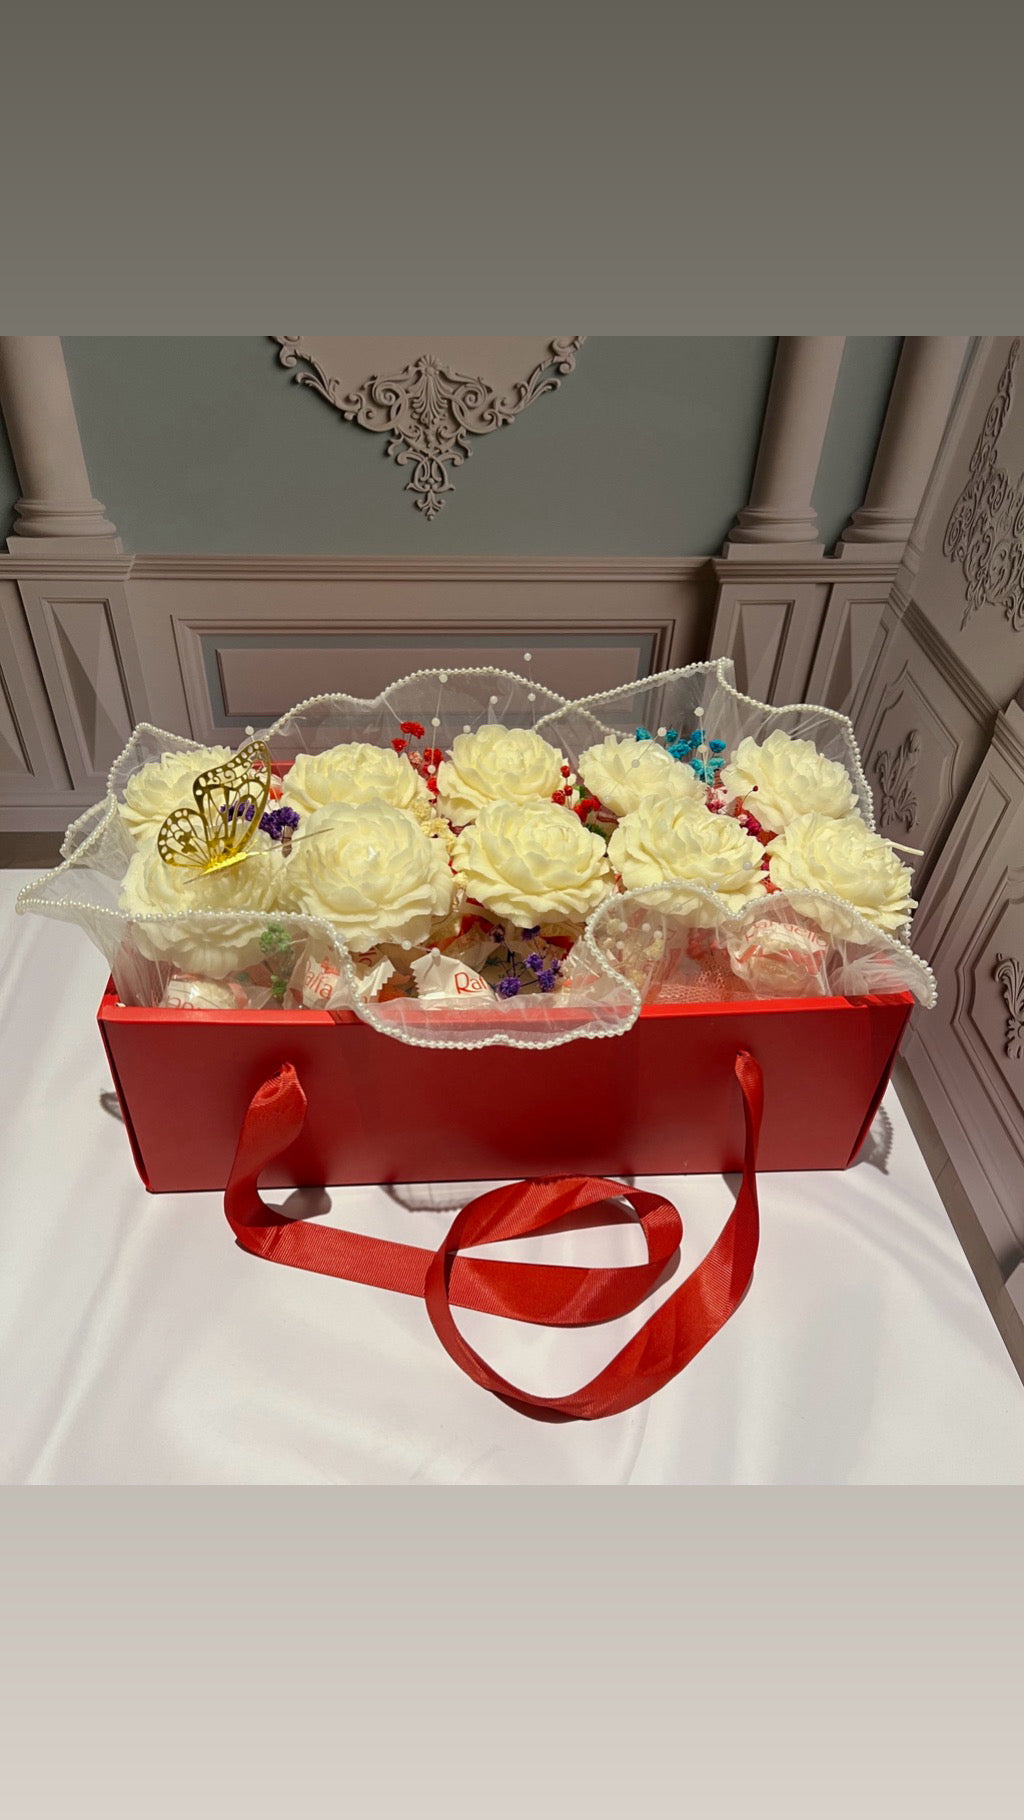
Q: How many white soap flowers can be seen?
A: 10